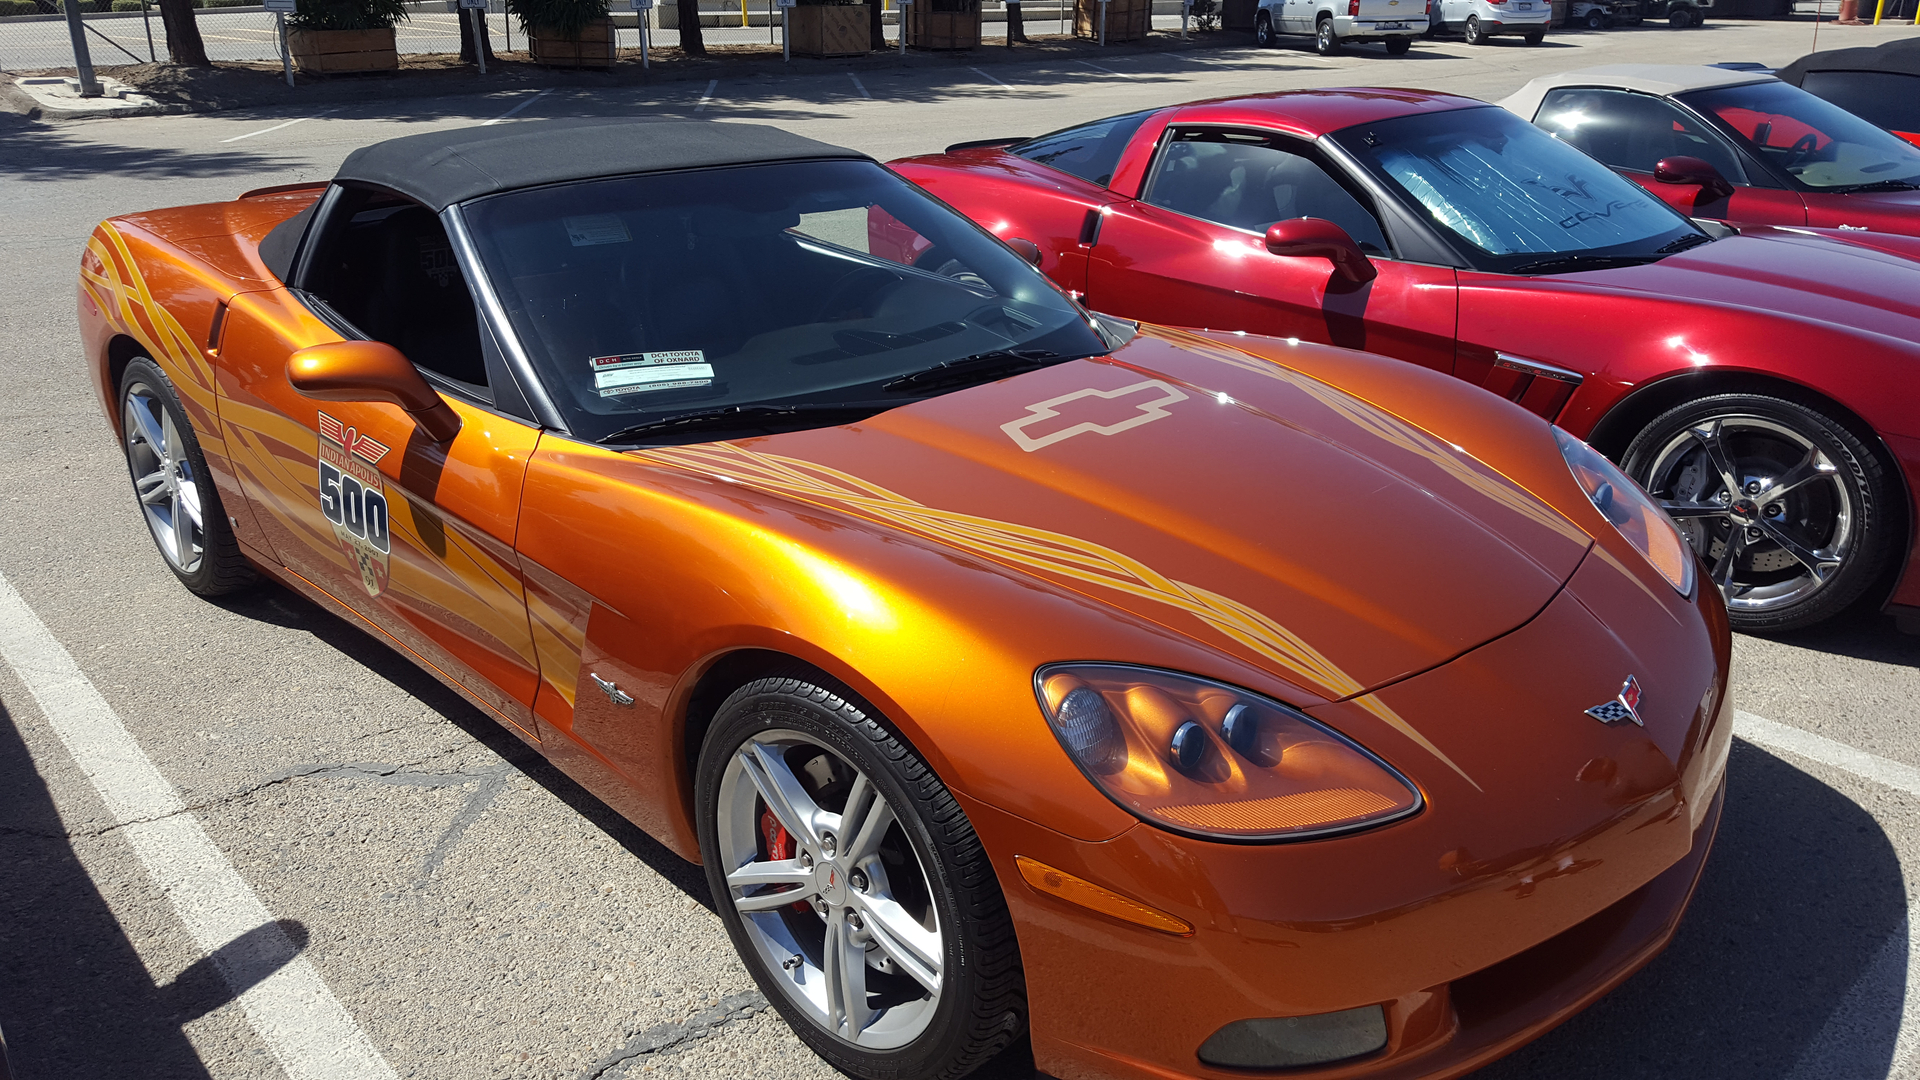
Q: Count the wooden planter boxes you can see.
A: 5